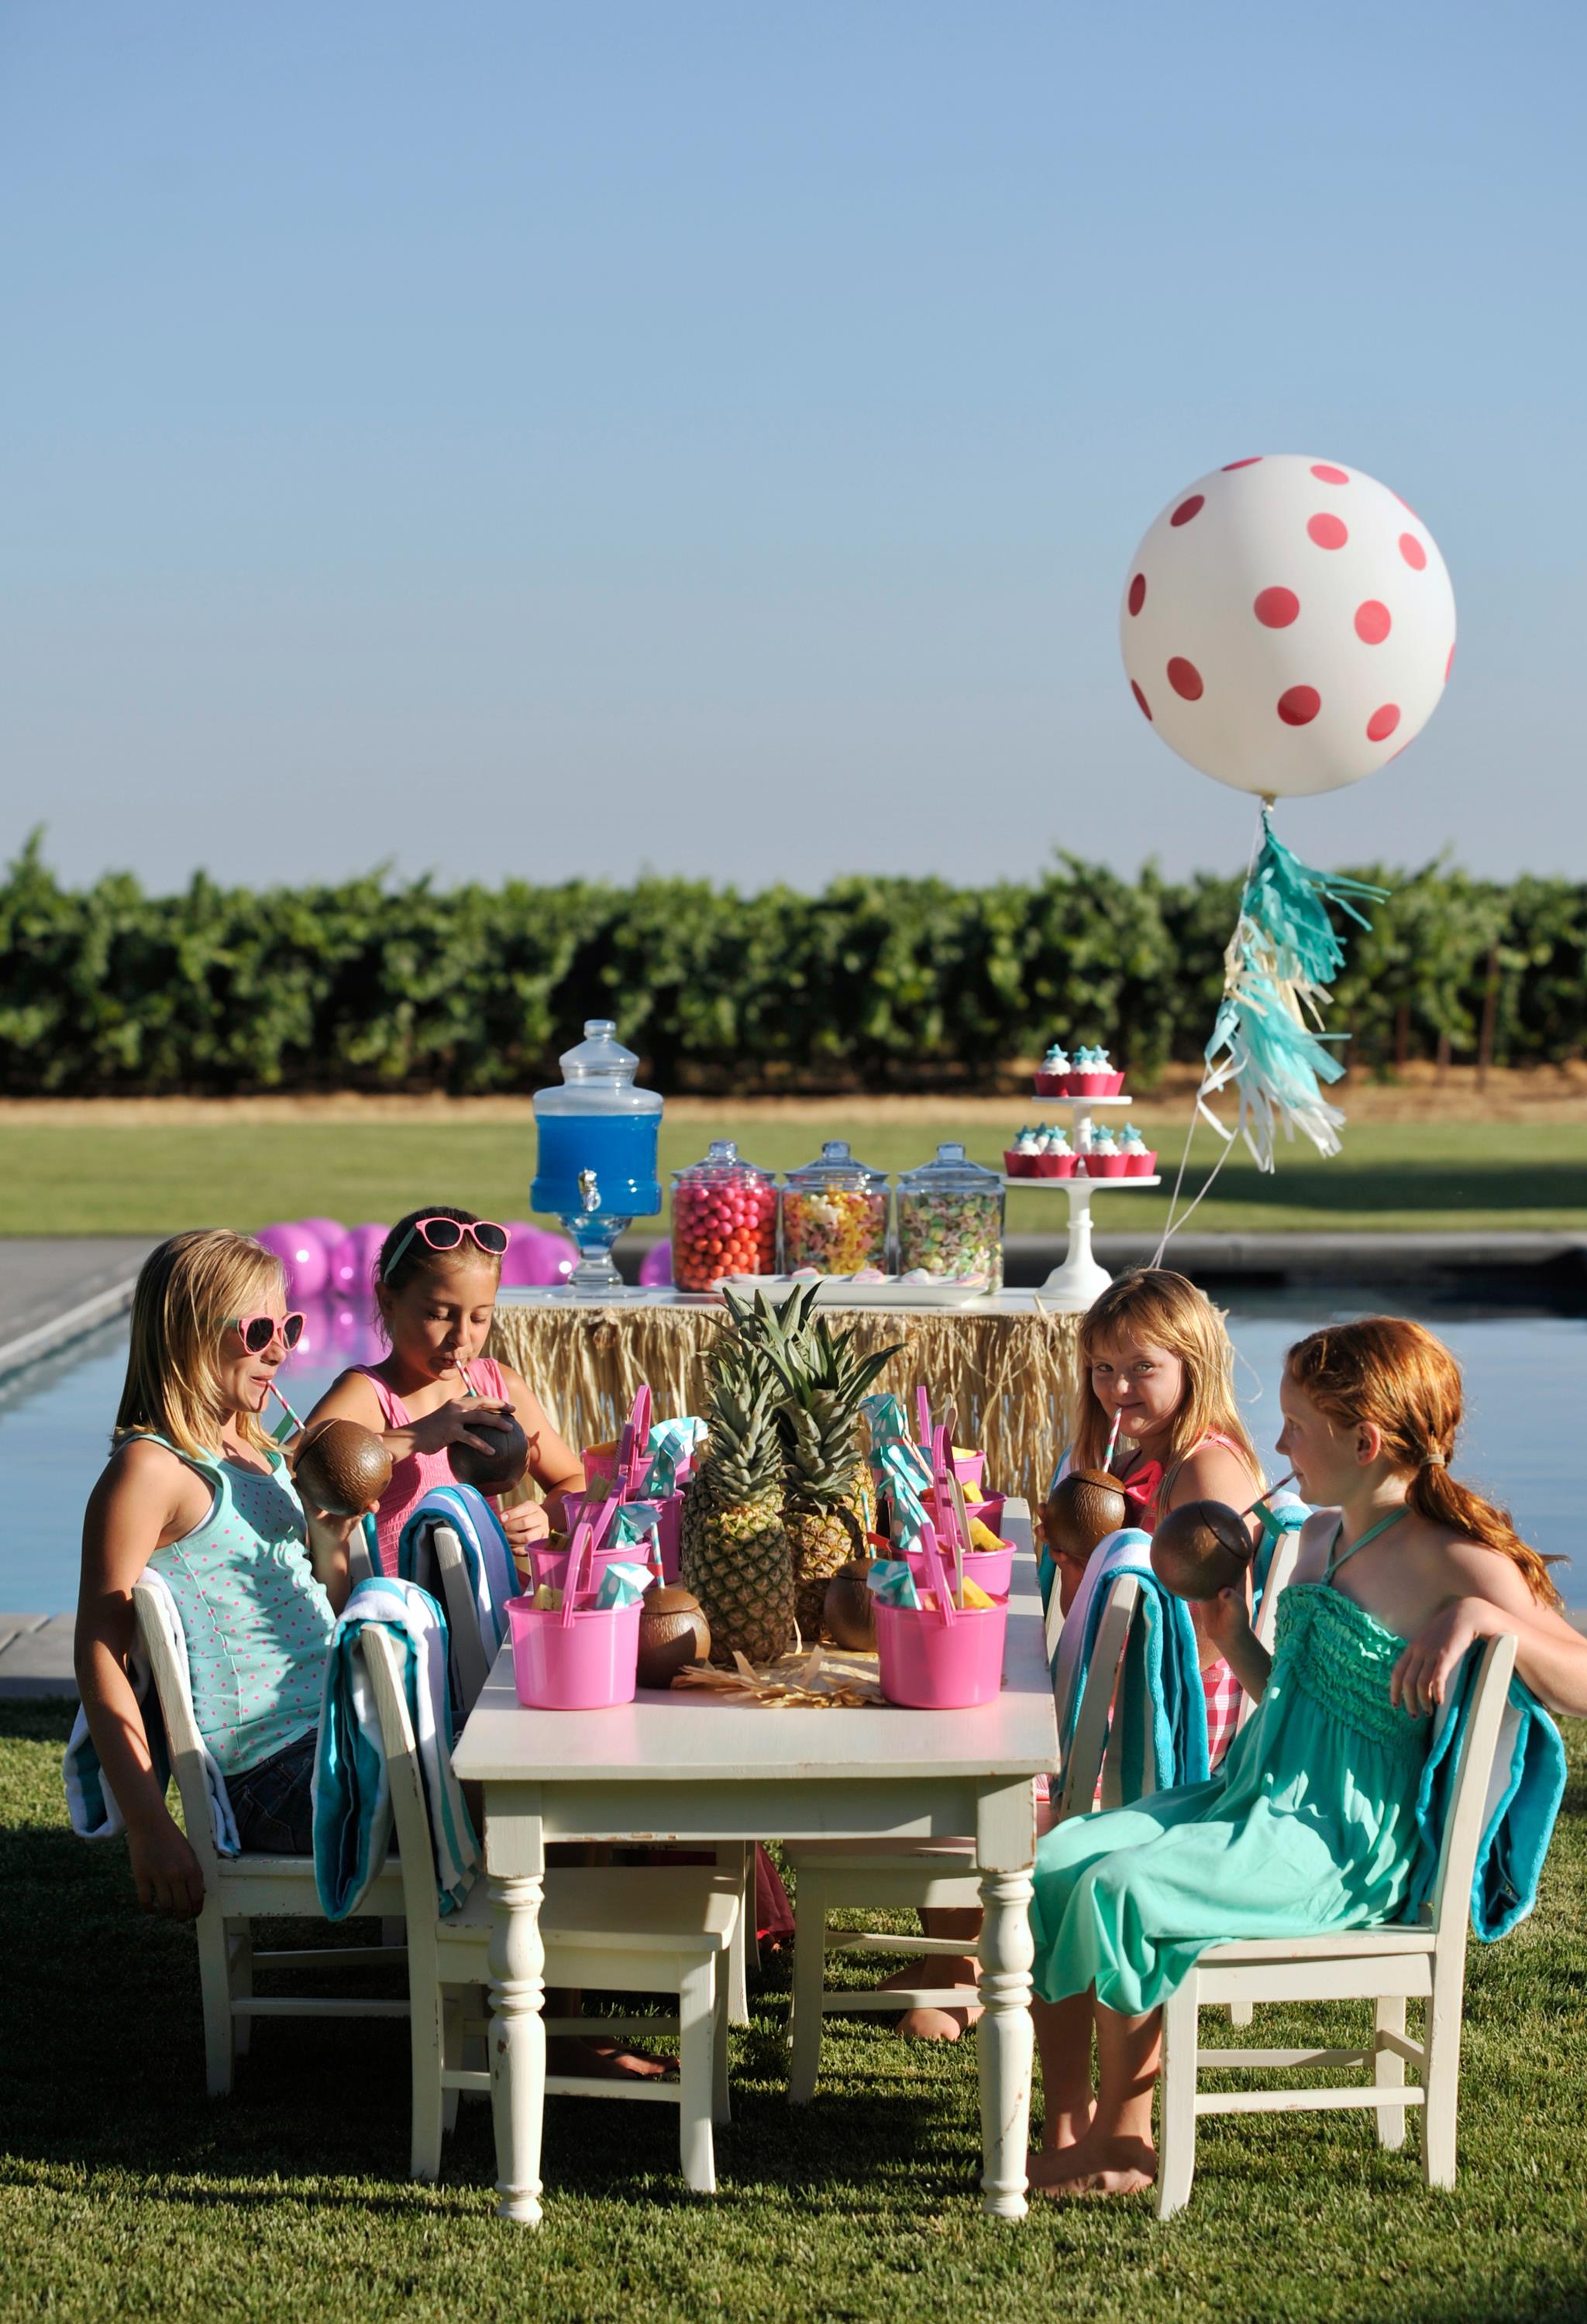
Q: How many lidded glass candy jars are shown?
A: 3